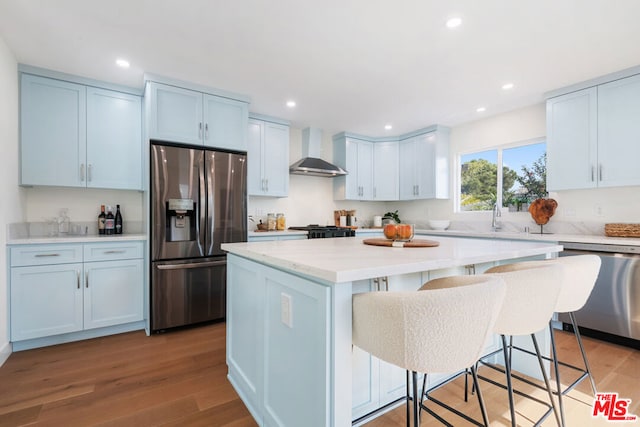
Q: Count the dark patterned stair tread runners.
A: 0